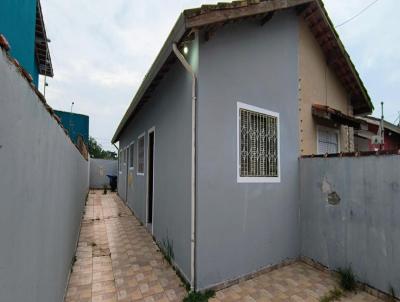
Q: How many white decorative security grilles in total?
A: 1